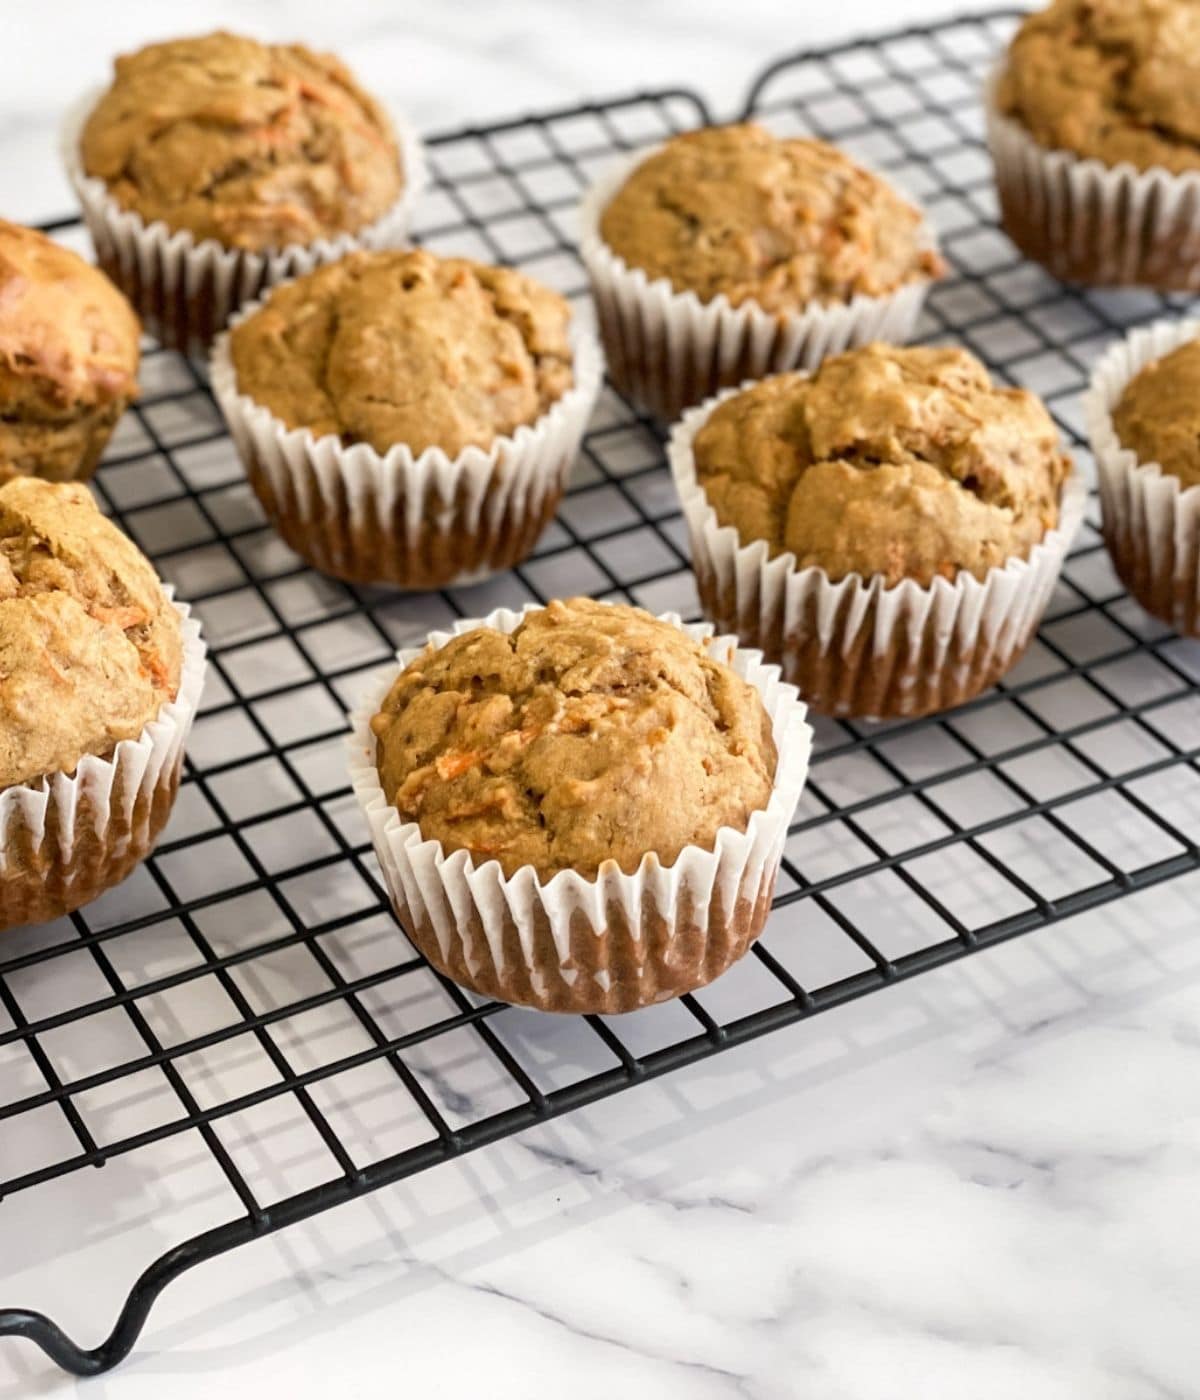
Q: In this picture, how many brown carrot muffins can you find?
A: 9